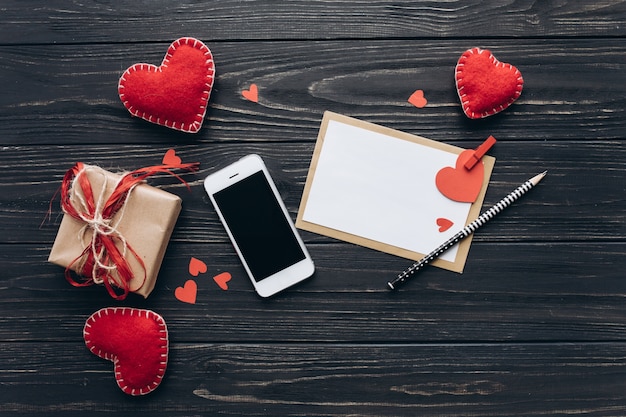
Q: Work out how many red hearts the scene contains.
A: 11